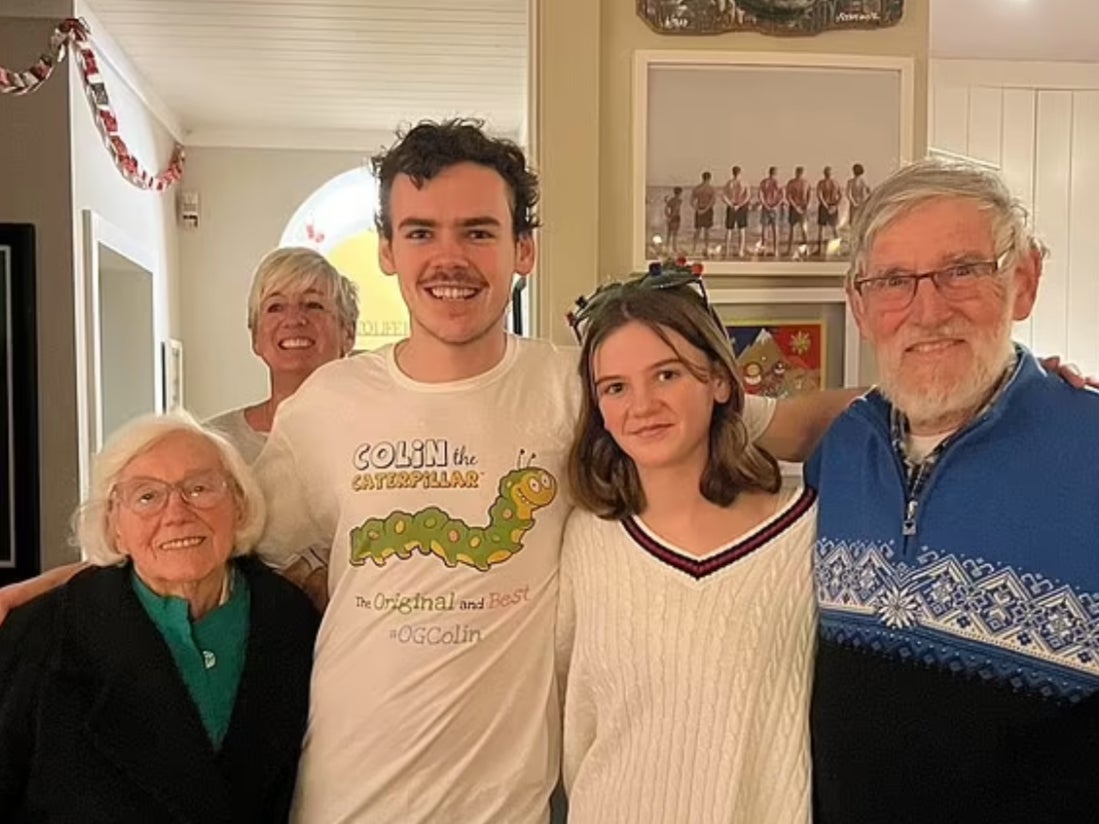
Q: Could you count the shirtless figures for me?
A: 7